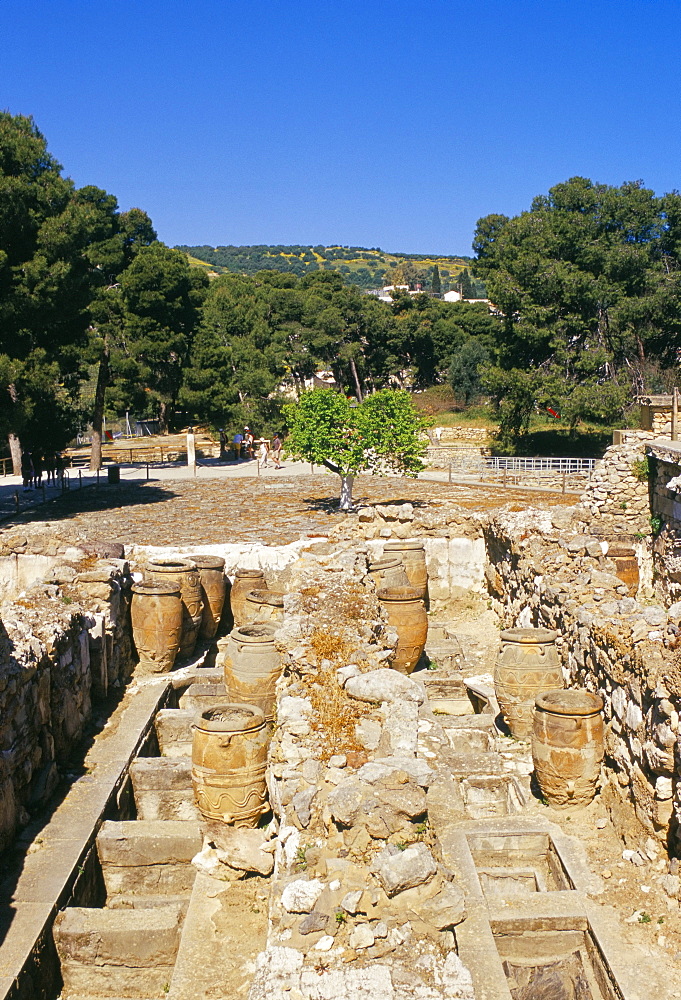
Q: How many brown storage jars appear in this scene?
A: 13